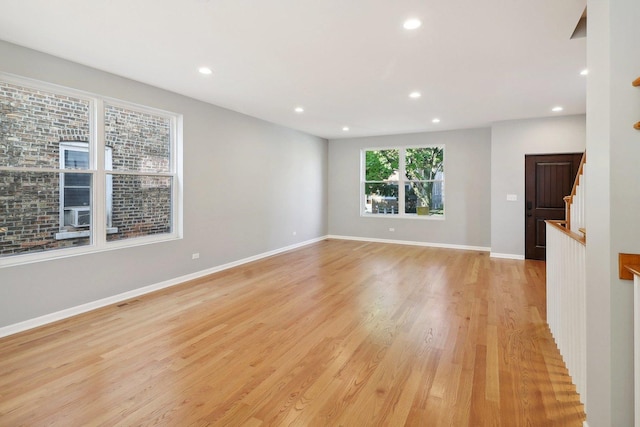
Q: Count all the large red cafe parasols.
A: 0